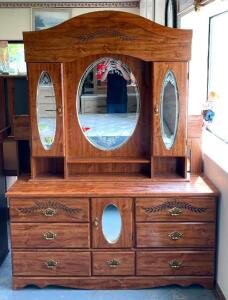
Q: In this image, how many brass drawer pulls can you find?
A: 7